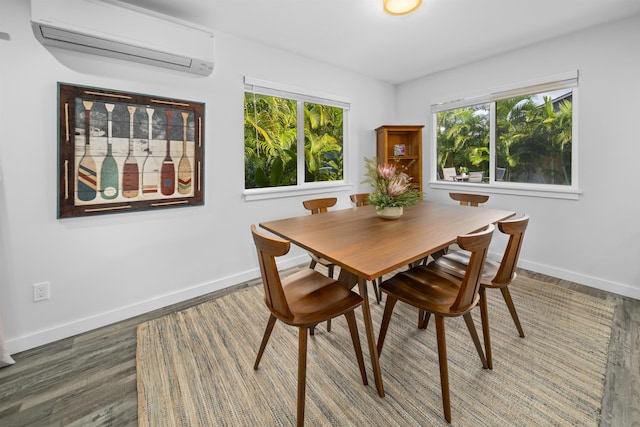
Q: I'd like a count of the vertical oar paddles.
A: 6